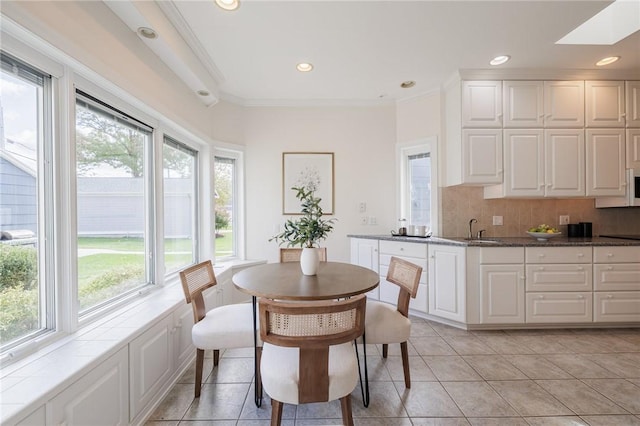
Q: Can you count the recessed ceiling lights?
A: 7